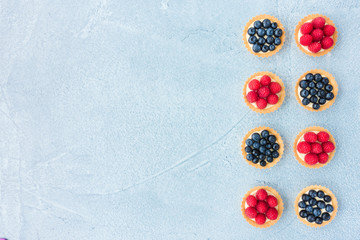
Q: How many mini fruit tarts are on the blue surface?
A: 8